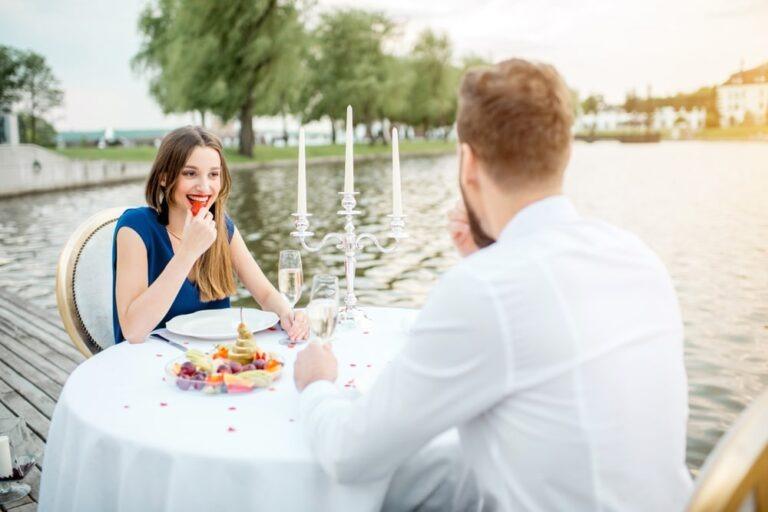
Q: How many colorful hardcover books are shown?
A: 0